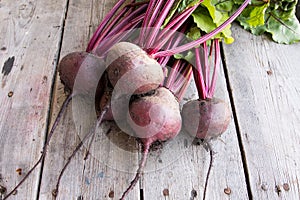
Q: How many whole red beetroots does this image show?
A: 5